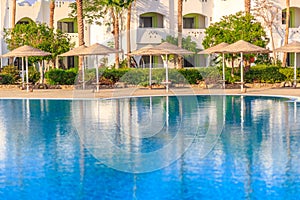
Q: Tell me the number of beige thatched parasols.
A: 8